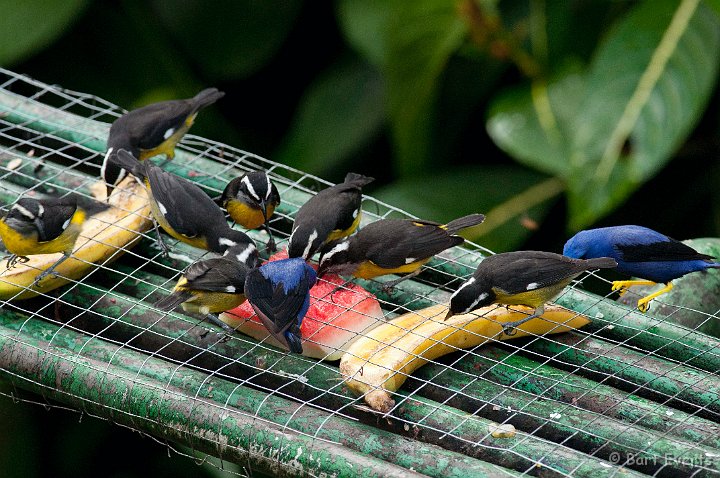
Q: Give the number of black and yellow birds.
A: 8